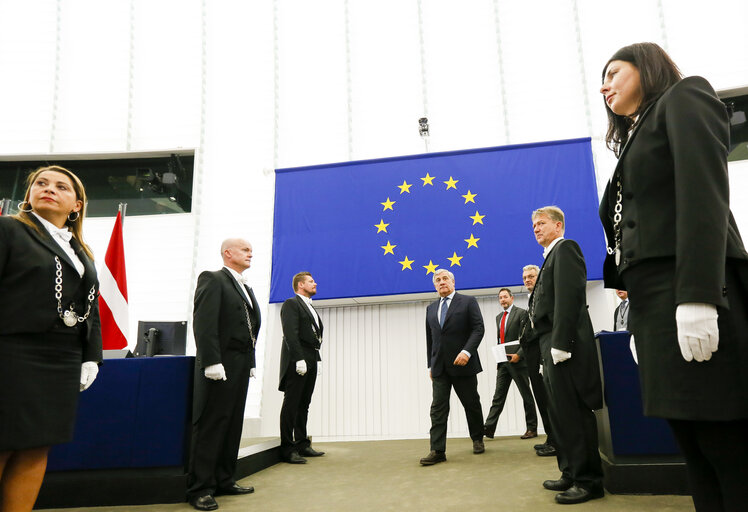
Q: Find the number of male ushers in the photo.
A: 4